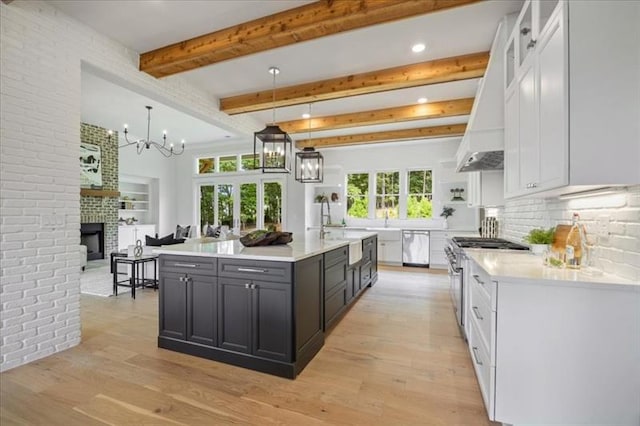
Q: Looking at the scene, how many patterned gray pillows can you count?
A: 2